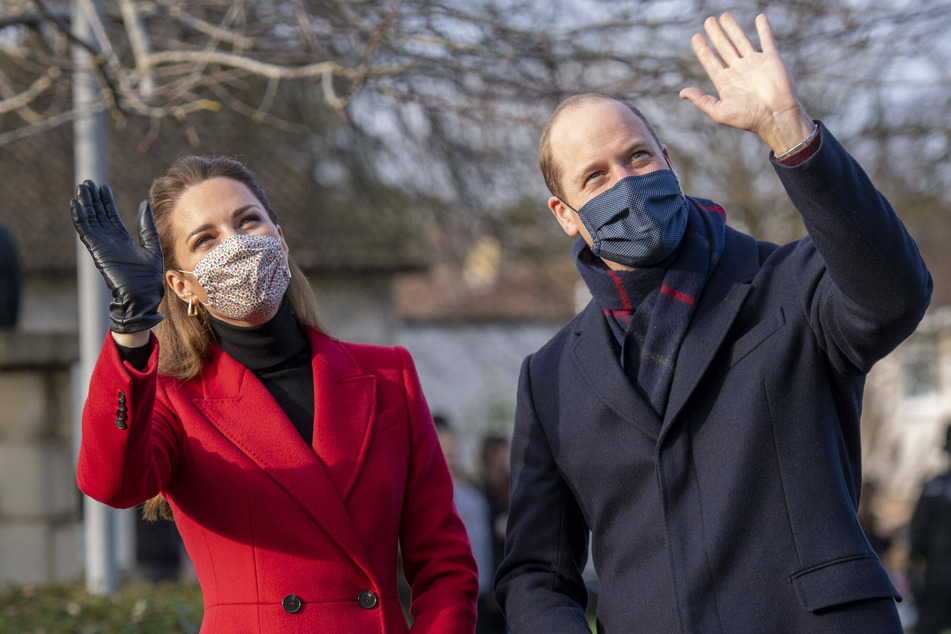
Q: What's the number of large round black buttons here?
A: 2